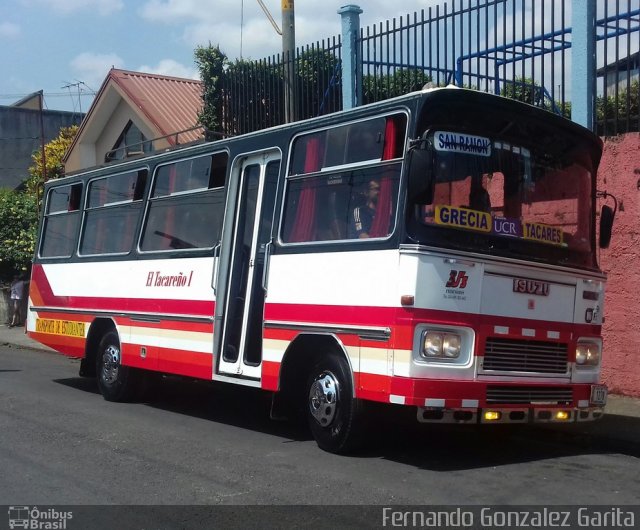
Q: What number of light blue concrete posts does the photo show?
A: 2